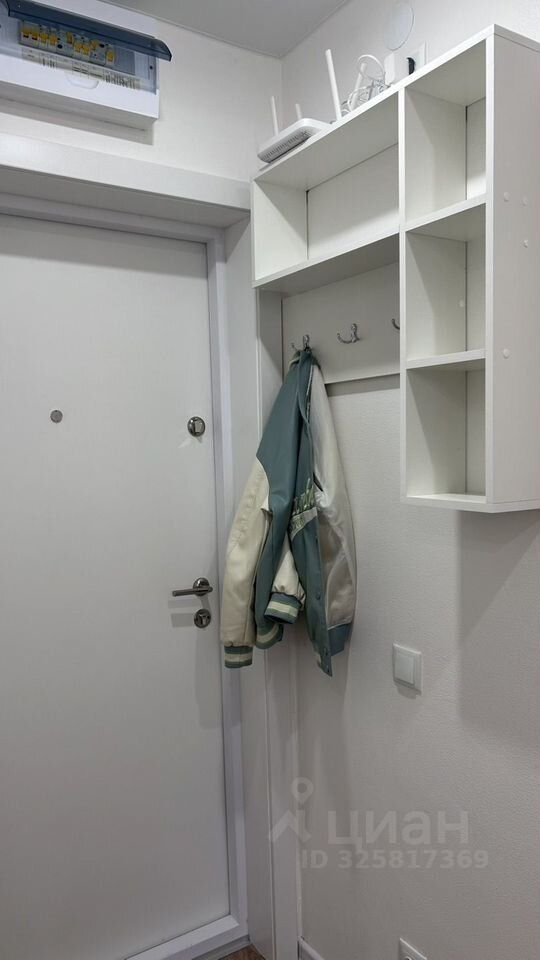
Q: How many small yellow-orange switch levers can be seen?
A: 9